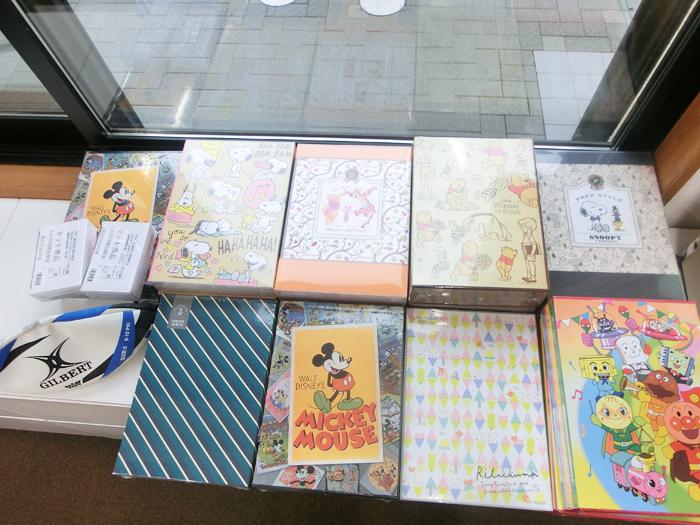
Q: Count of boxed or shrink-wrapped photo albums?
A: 9